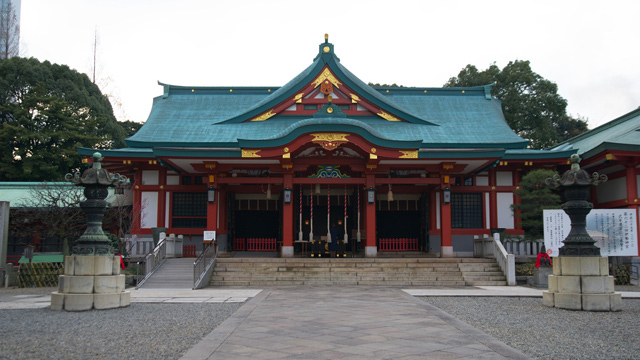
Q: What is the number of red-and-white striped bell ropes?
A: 5